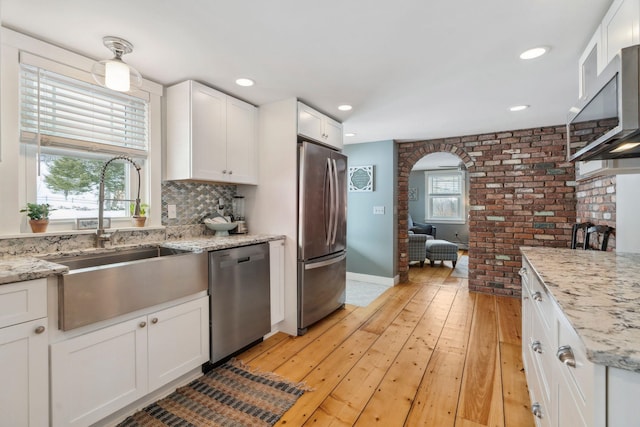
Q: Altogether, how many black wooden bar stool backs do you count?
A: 2